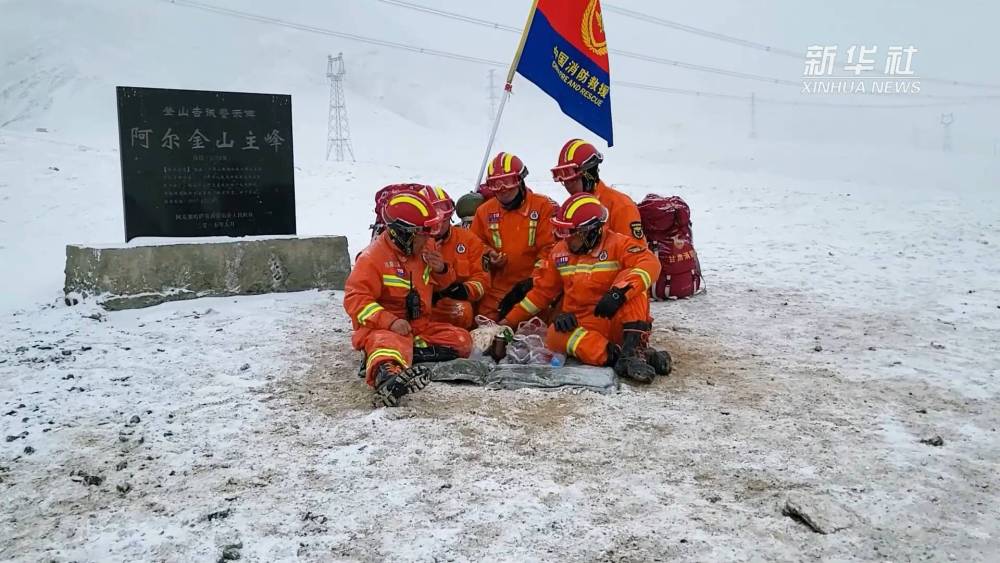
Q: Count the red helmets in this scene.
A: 5